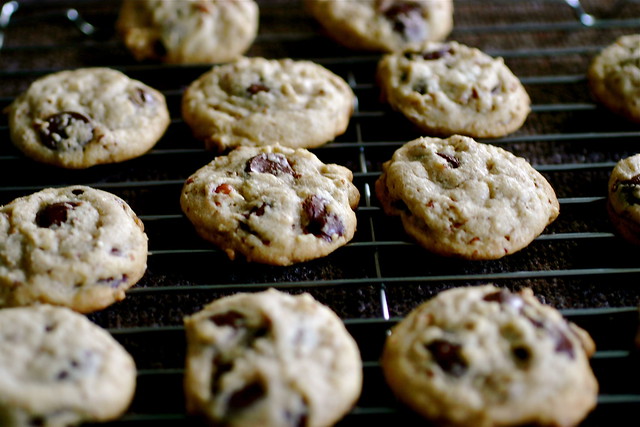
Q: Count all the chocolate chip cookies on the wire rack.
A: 13